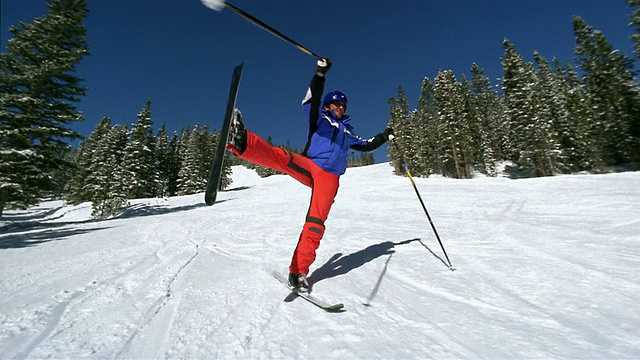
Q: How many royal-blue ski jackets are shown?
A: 1